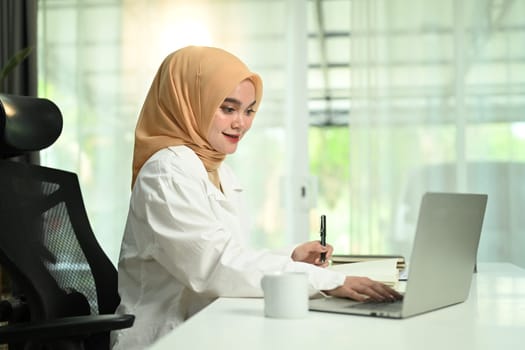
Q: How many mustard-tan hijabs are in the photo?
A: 1